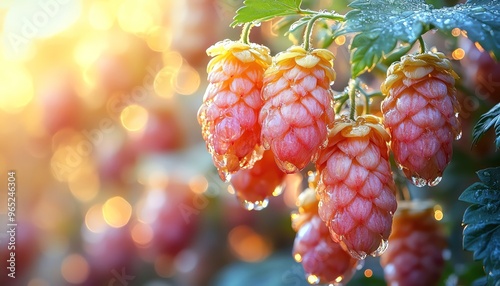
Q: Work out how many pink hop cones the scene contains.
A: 7